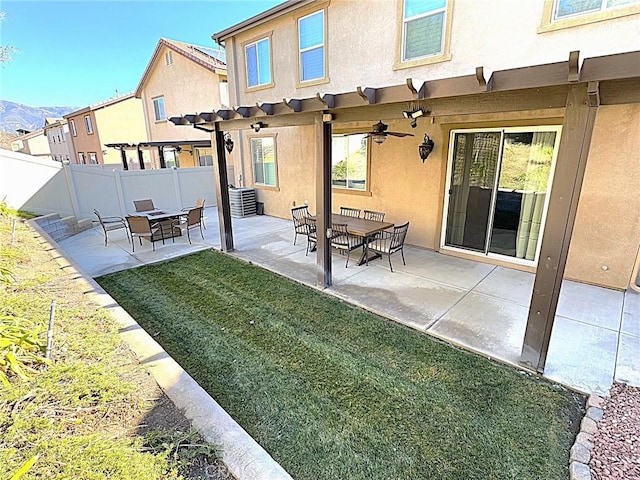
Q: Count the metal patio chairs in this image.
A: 11